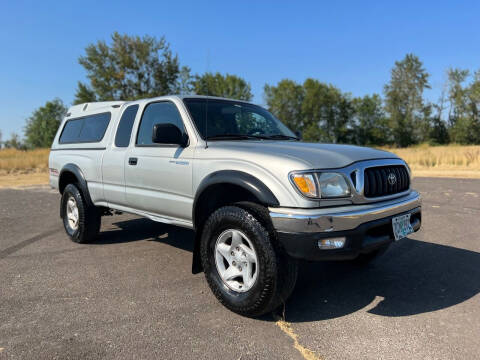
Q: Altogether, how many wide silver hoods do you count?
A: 1